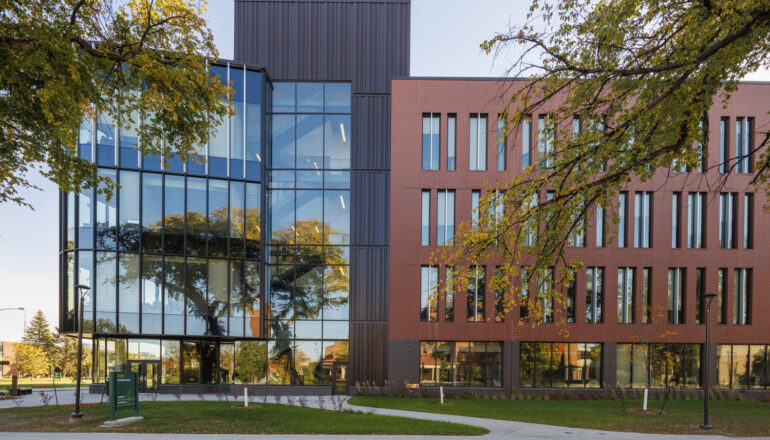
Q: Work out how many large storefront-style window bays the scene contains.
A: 4